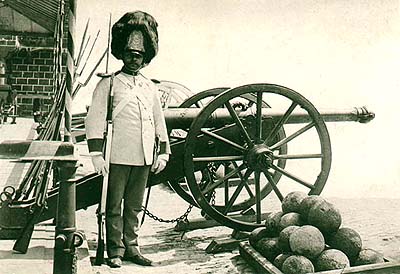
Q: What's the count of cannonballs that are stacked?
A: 14